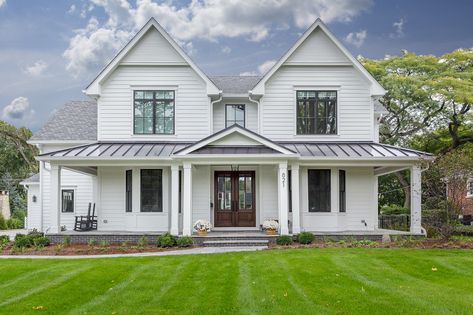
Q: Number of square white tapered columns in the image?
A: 6